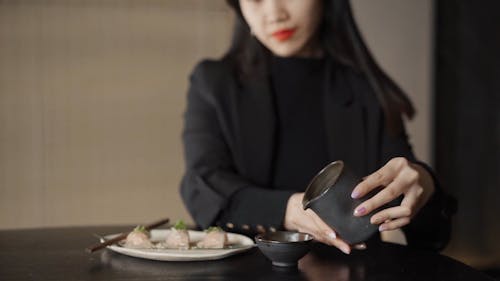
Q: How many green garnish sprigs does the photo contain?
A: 3